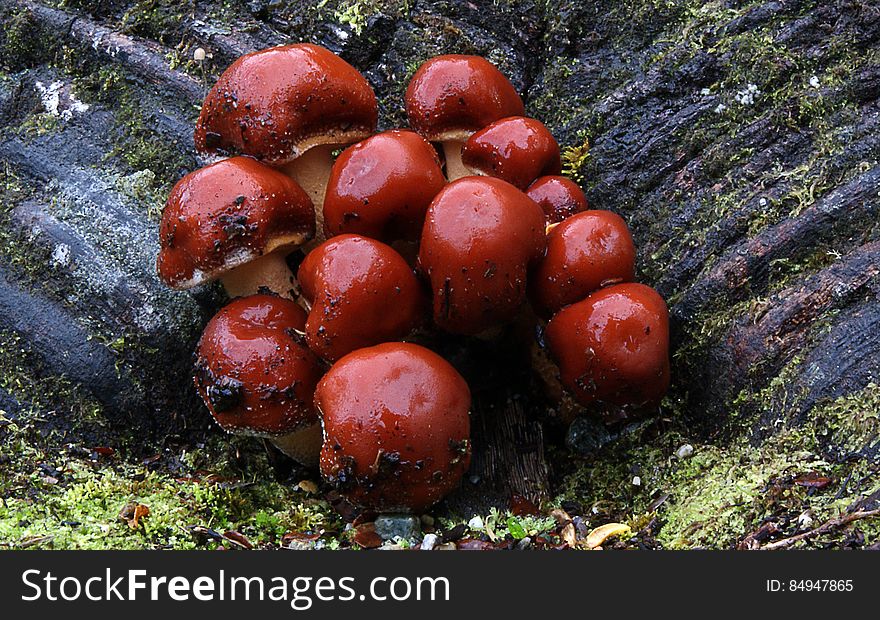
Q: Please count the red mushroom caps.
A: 12